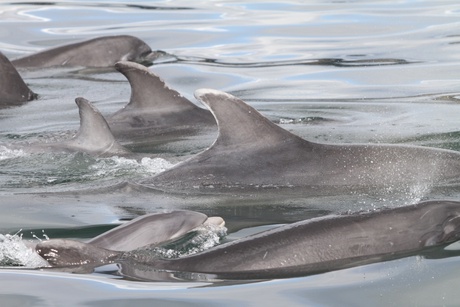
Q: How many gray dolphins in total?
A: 7